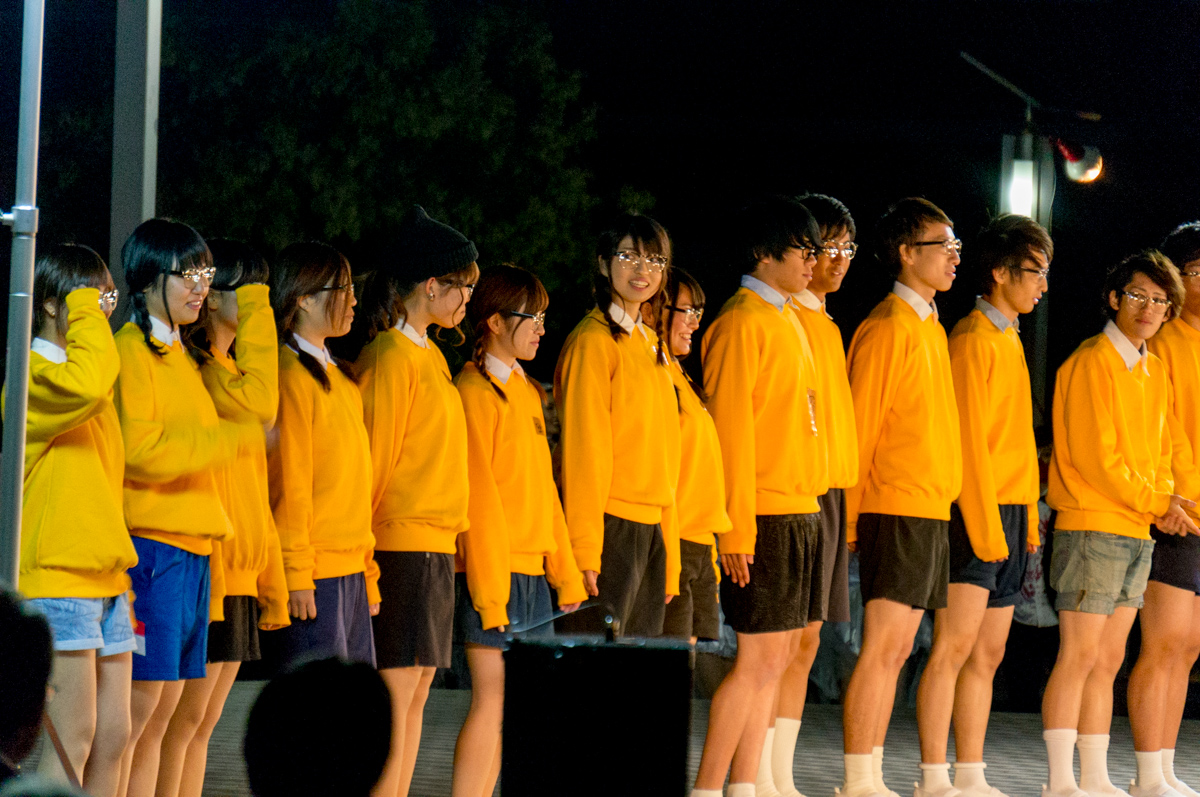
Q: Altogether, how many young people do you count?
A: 14